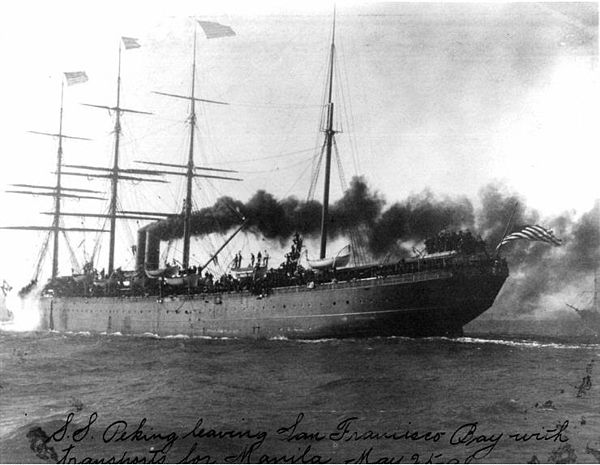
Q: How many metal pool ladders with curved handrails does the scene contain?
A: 0